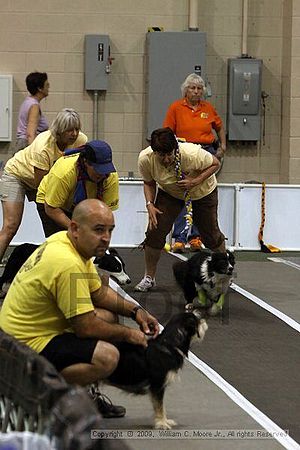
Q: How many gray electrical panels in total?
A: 3